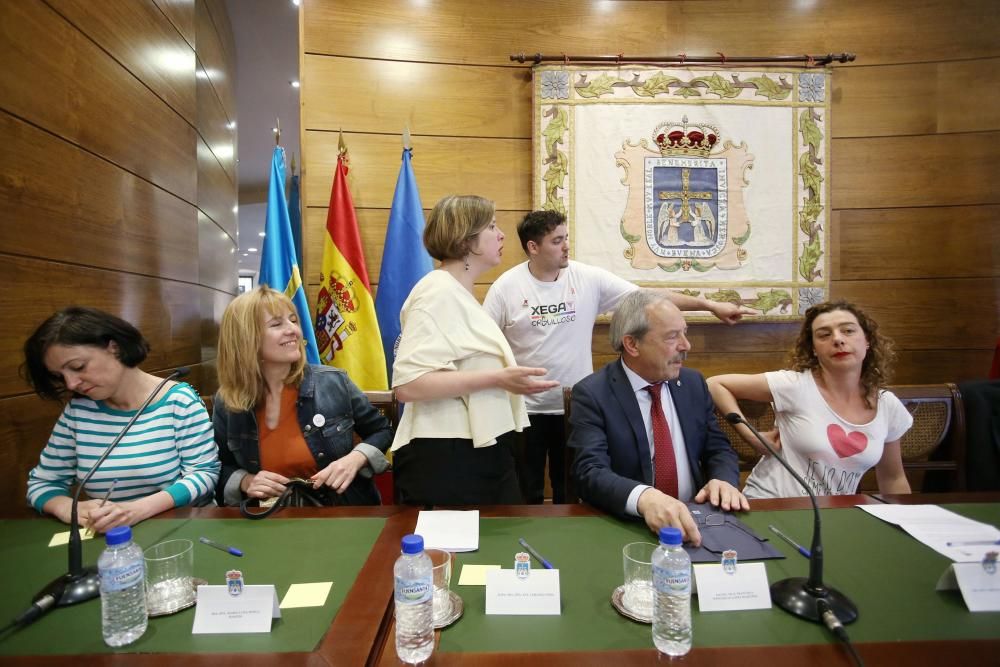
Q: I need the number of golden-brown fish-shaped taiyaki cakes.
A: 0